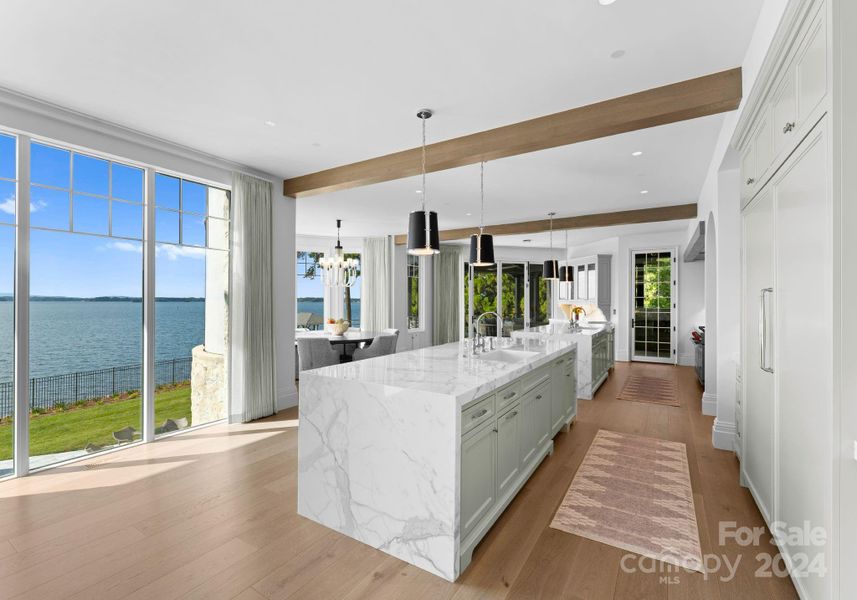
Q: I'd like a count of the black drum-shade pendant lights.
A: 4